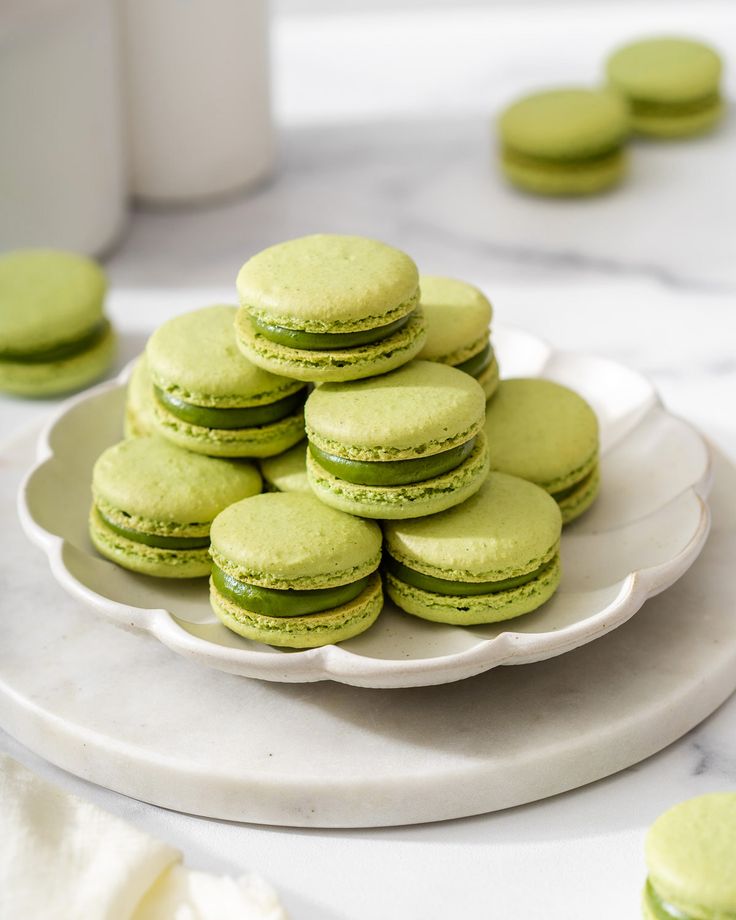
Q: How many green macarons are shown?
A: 14